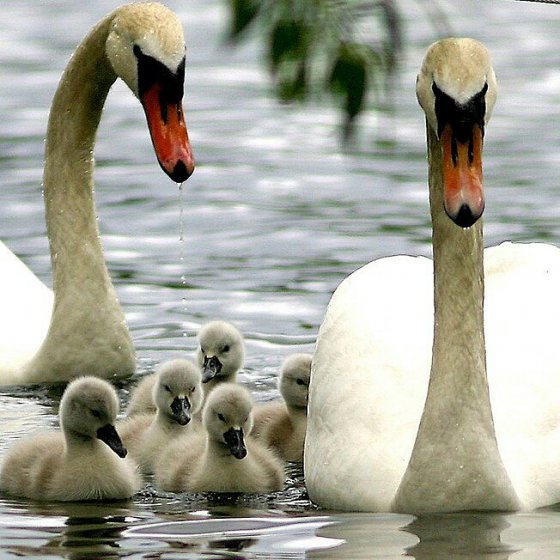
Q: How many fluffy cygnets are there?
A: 5